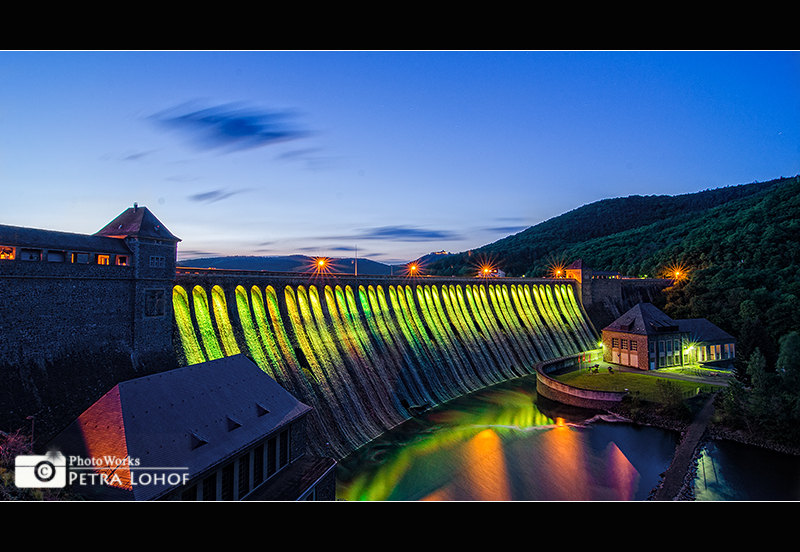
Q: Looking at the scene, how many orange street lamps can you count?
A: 5